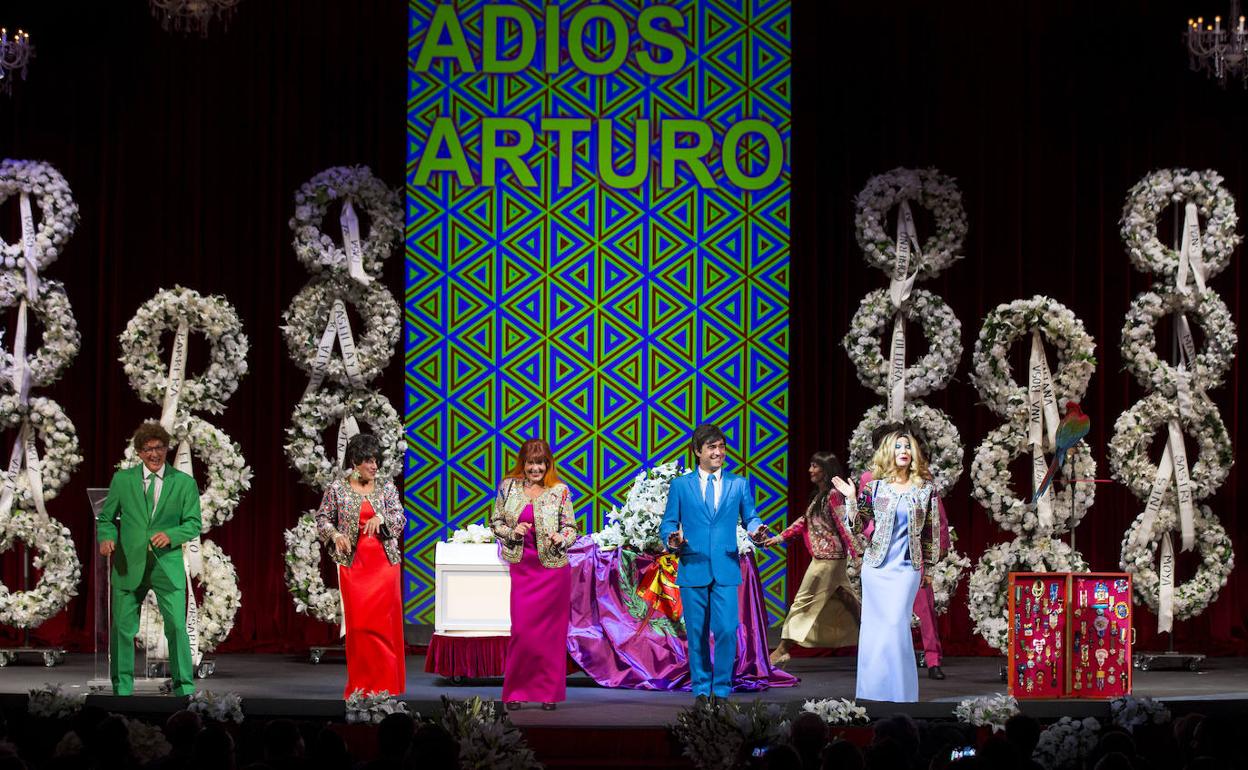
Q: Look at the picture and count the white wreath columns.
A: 6